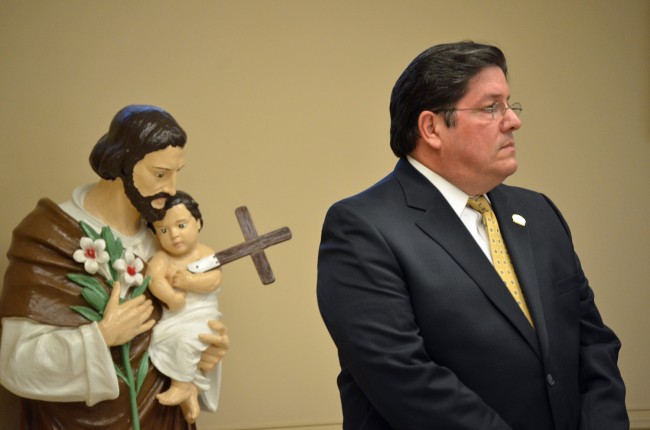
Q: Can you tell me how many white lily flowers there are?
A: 2